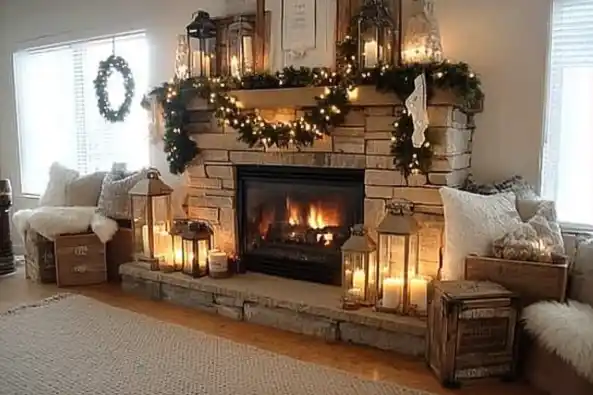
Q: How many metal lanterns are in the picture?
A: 7